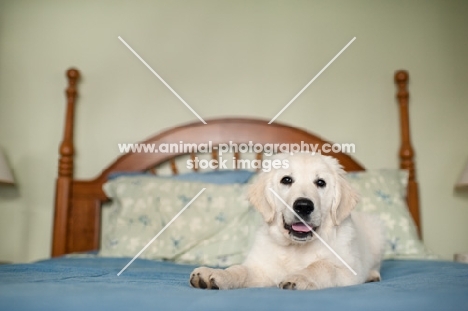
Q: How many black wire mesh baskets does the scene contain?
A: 0